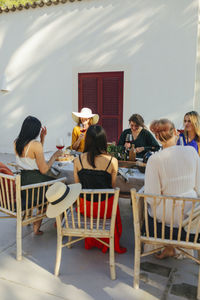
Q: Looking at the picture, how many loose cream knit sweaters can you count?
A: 1